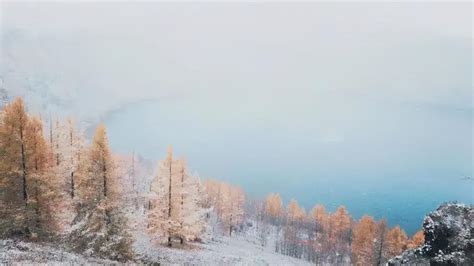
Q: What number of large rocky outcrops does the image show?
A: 1